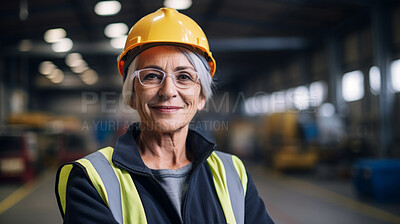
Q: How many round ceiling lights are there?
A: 11